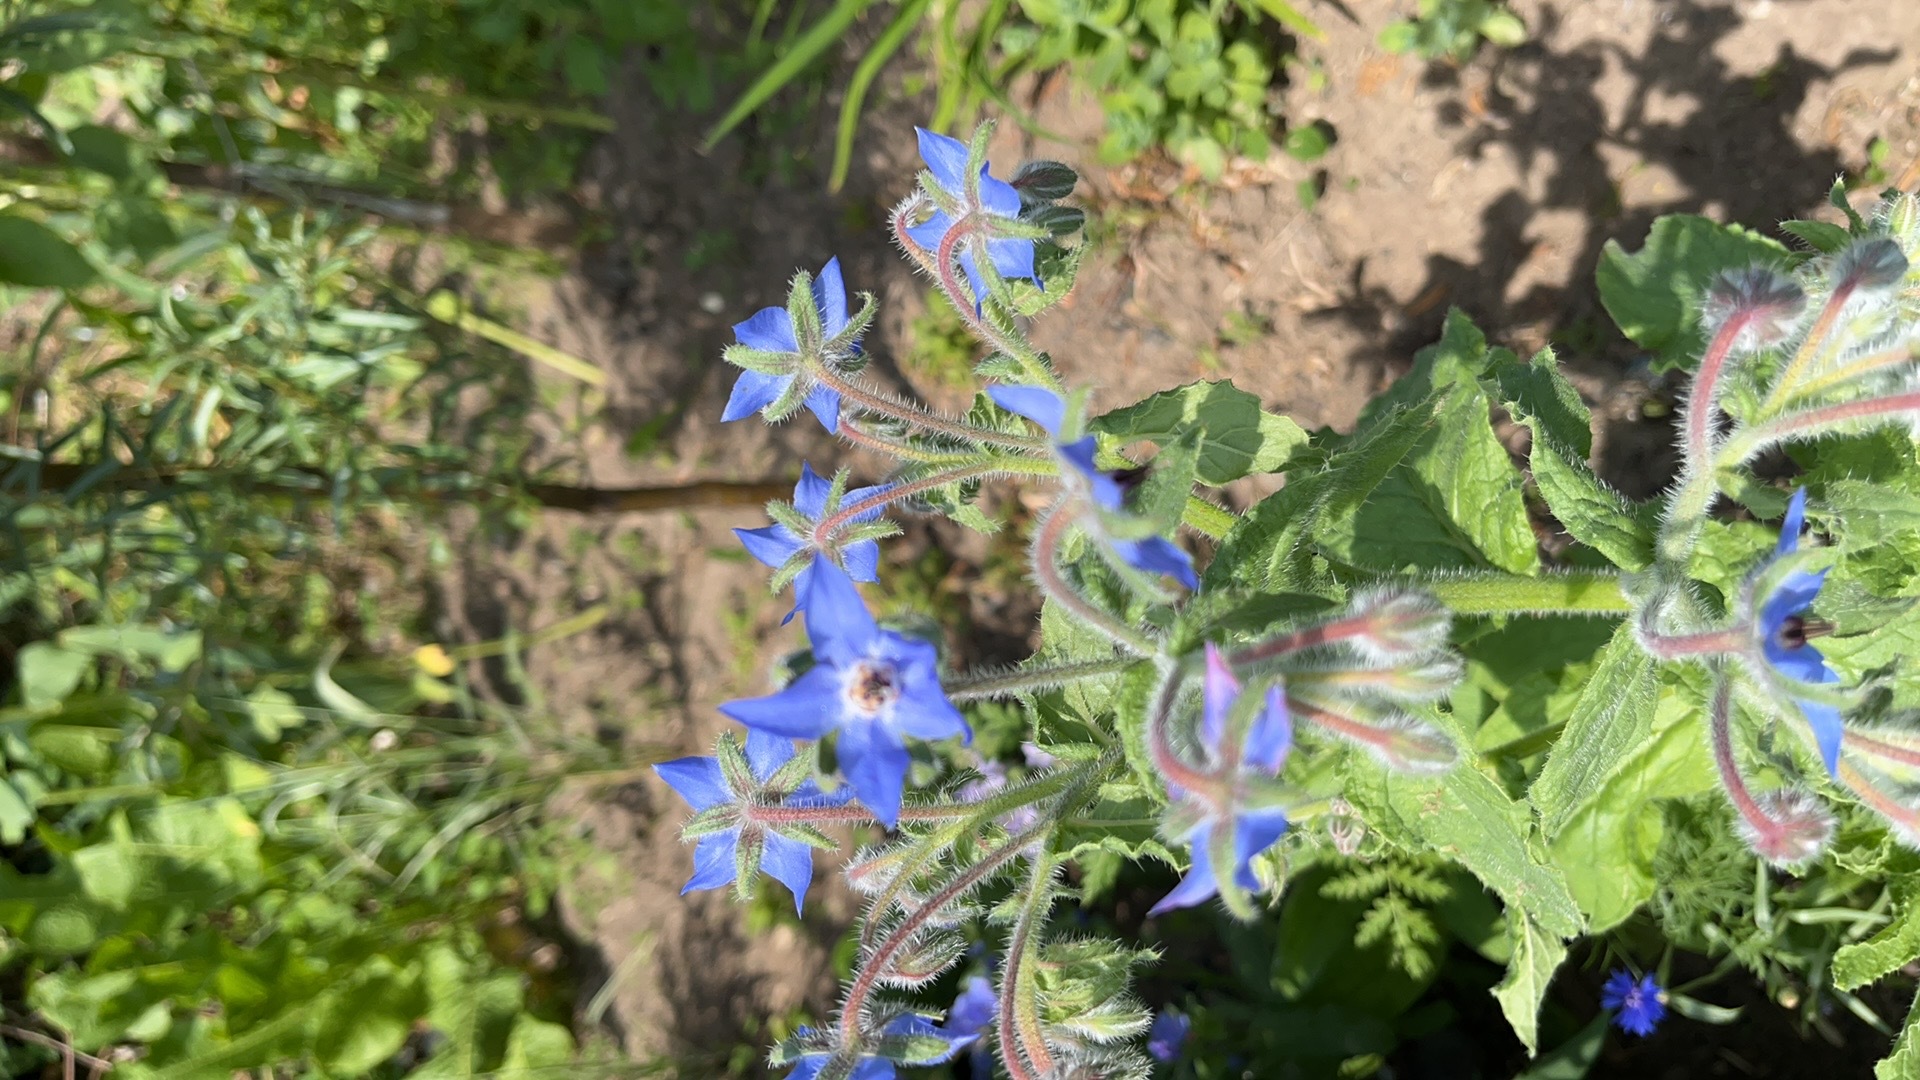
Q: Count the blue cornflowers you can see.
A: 1